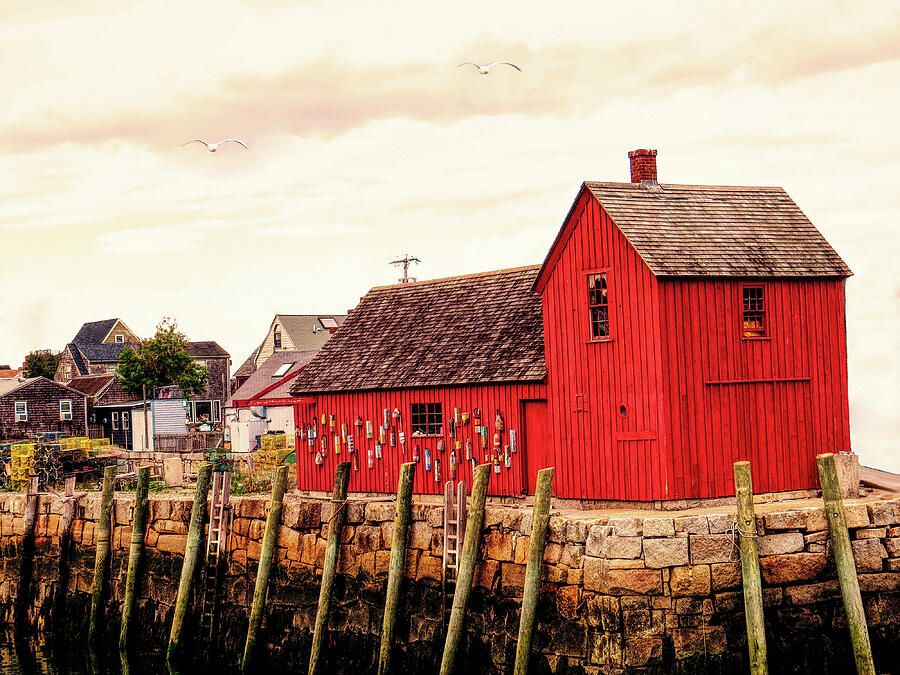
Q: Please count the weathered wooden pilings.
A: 12